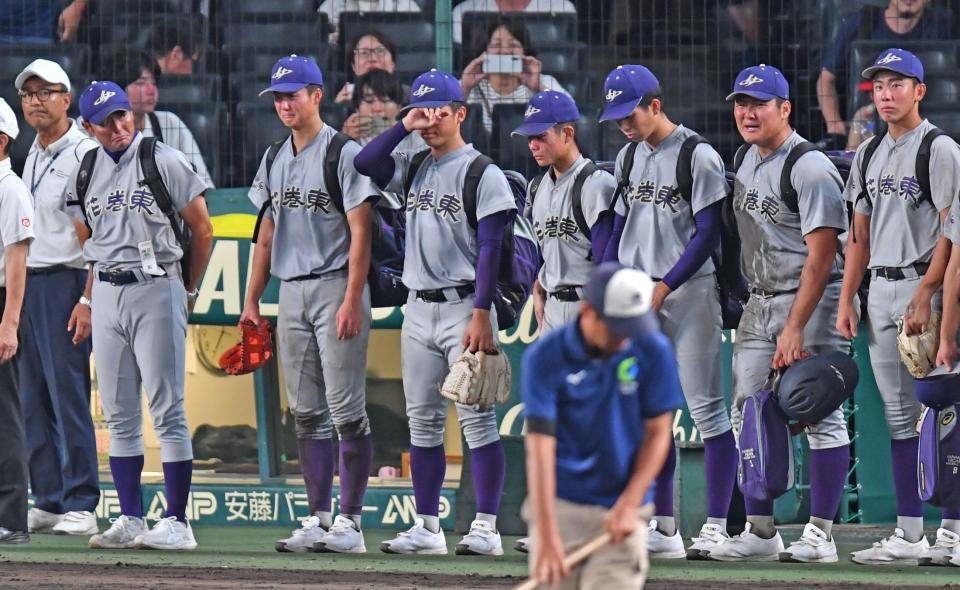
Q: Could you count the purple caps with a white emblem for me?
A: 7